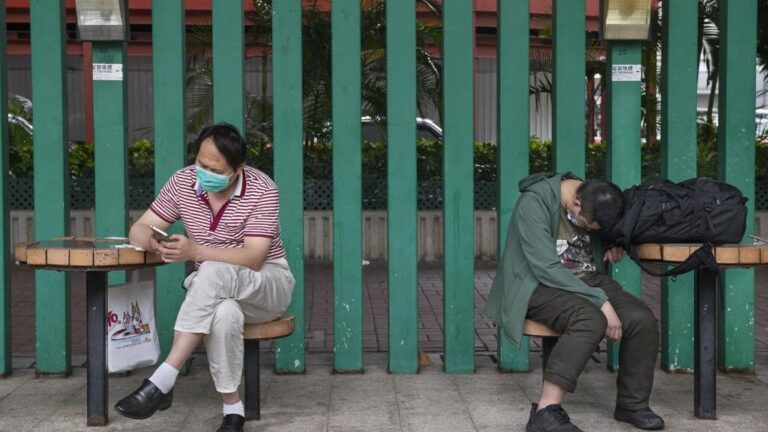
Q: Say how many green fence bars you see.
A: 14